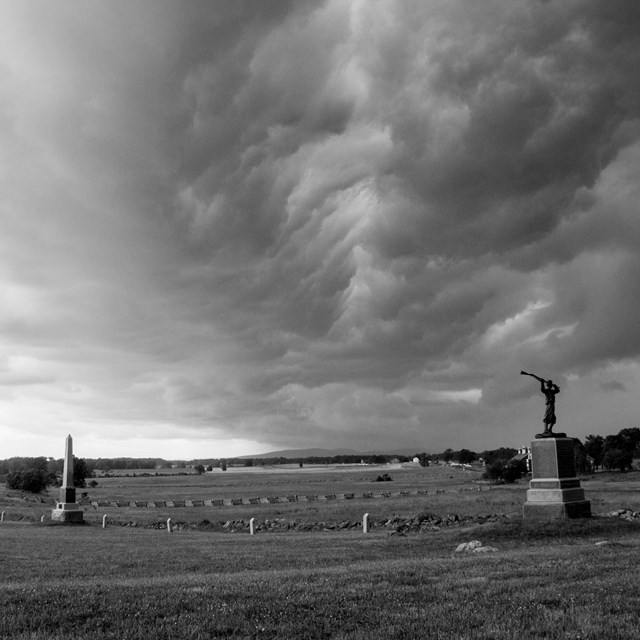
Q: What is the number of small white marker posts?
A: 6